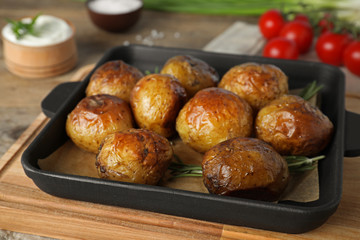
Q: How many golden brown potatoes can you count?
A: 9